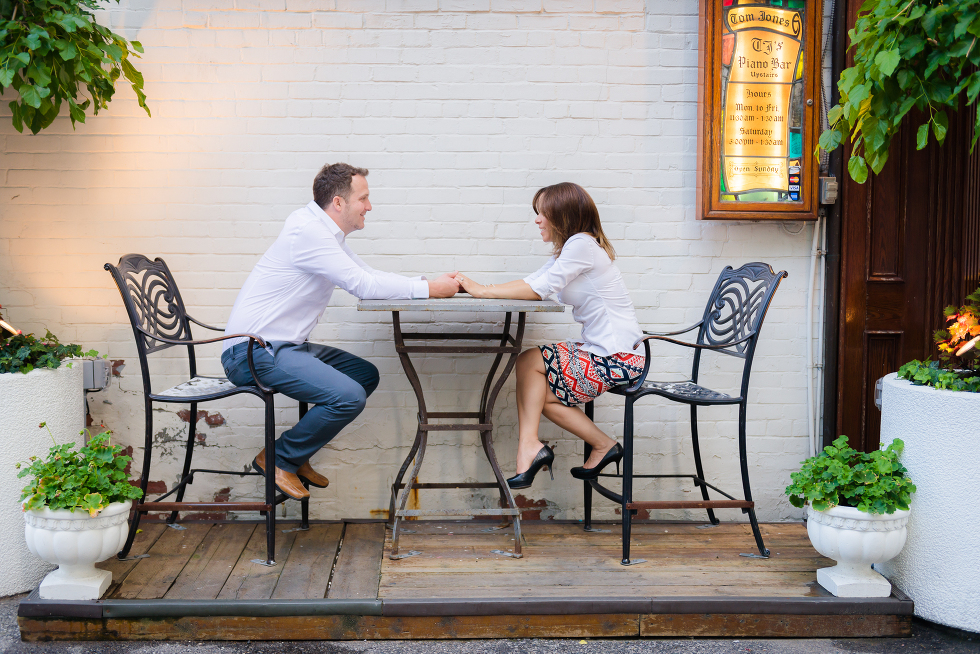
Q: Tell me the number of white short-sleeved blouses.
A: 1